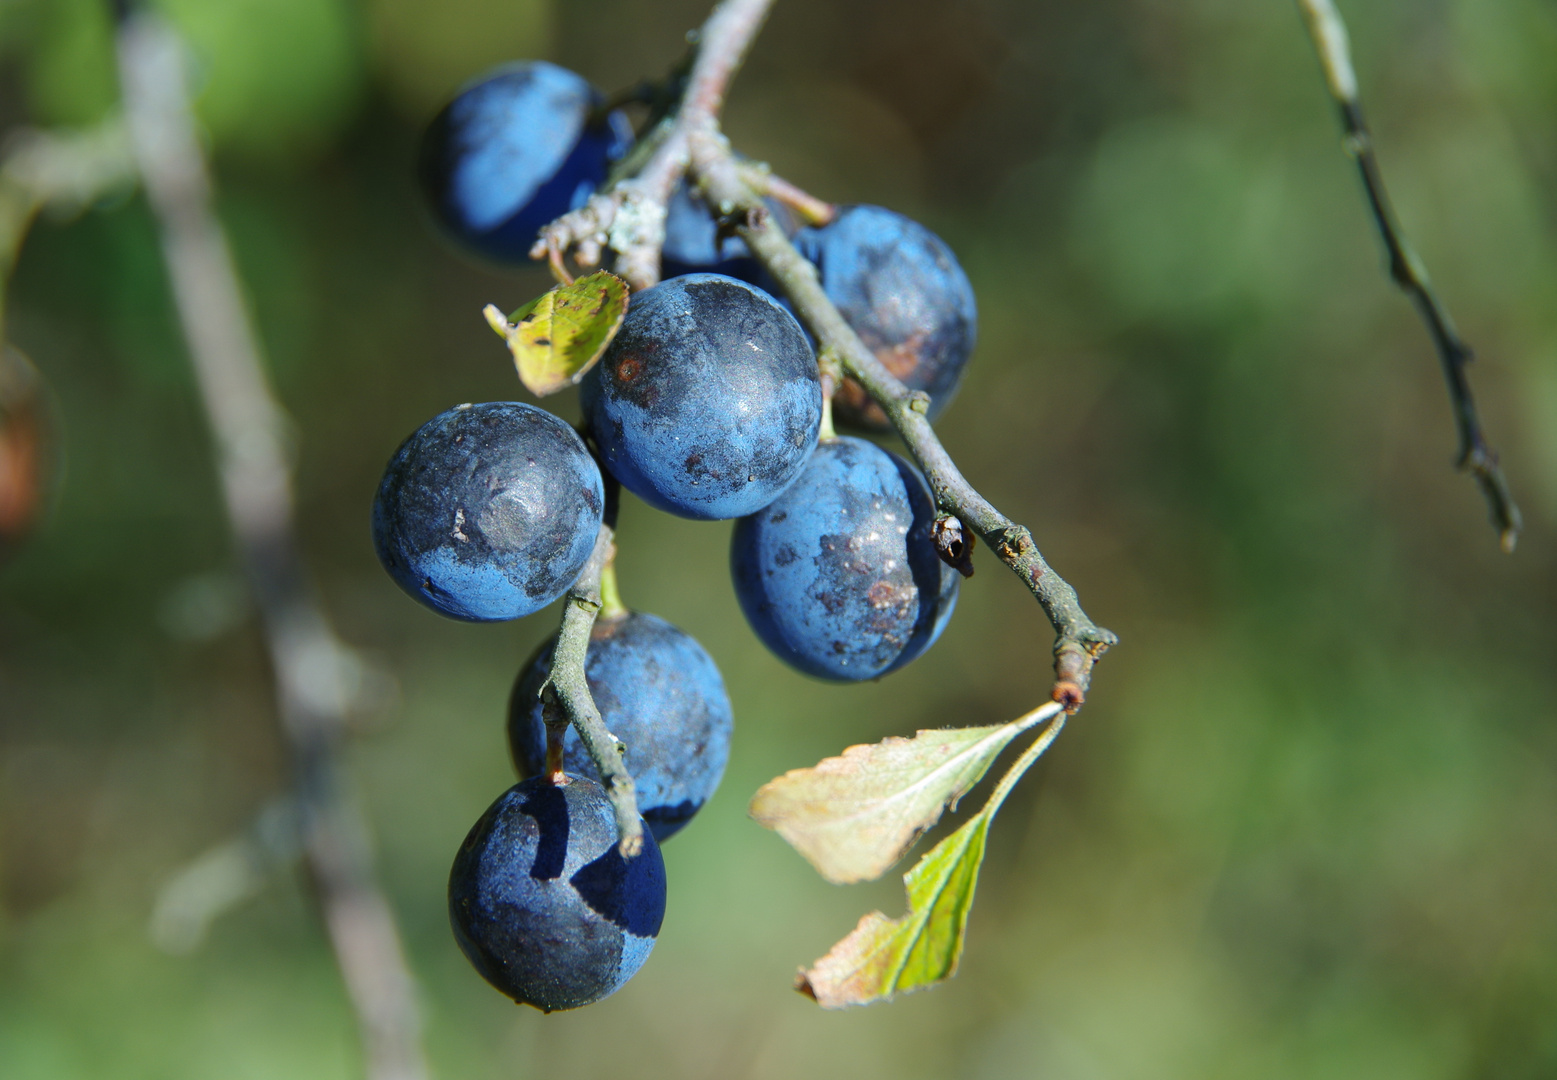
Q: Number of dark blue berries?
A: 8